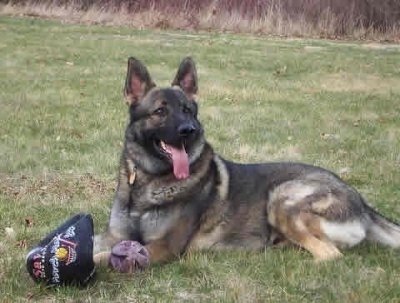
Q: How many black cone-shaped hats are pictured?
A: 1